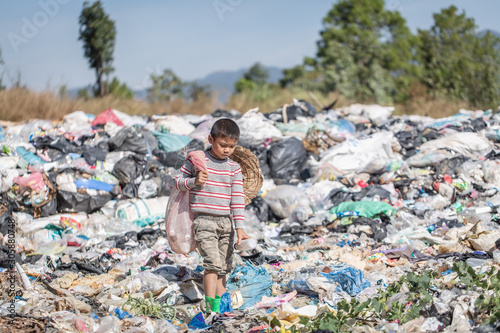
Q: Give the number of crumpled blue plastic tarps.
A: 2